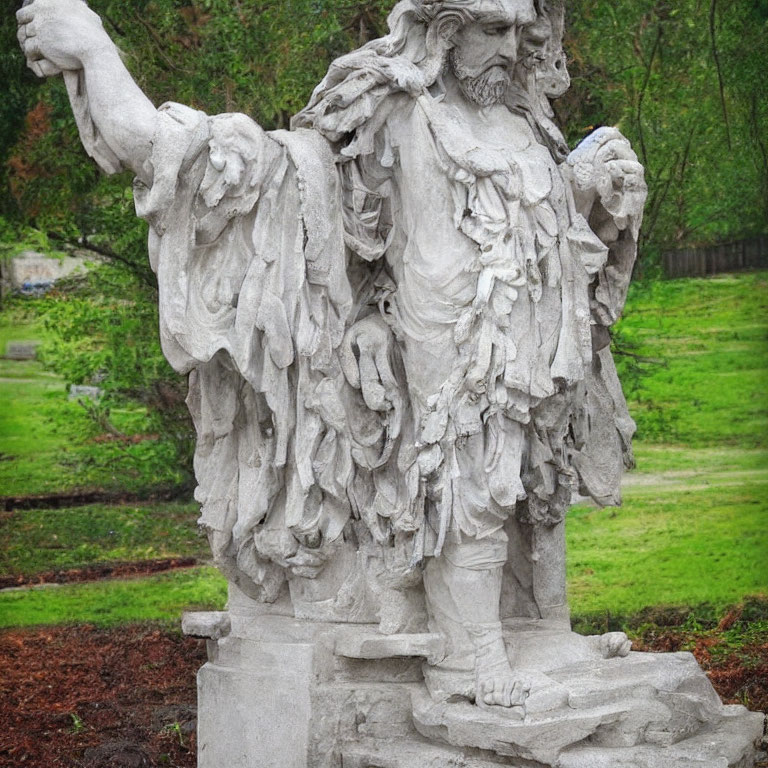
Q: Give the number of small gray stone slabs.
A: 2